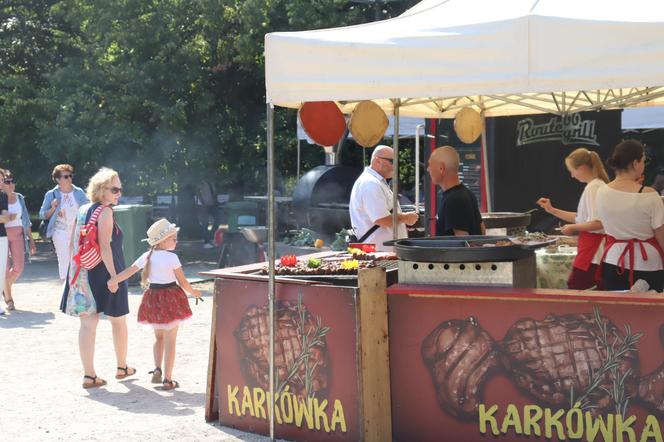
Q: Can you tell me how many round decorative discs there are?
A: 3